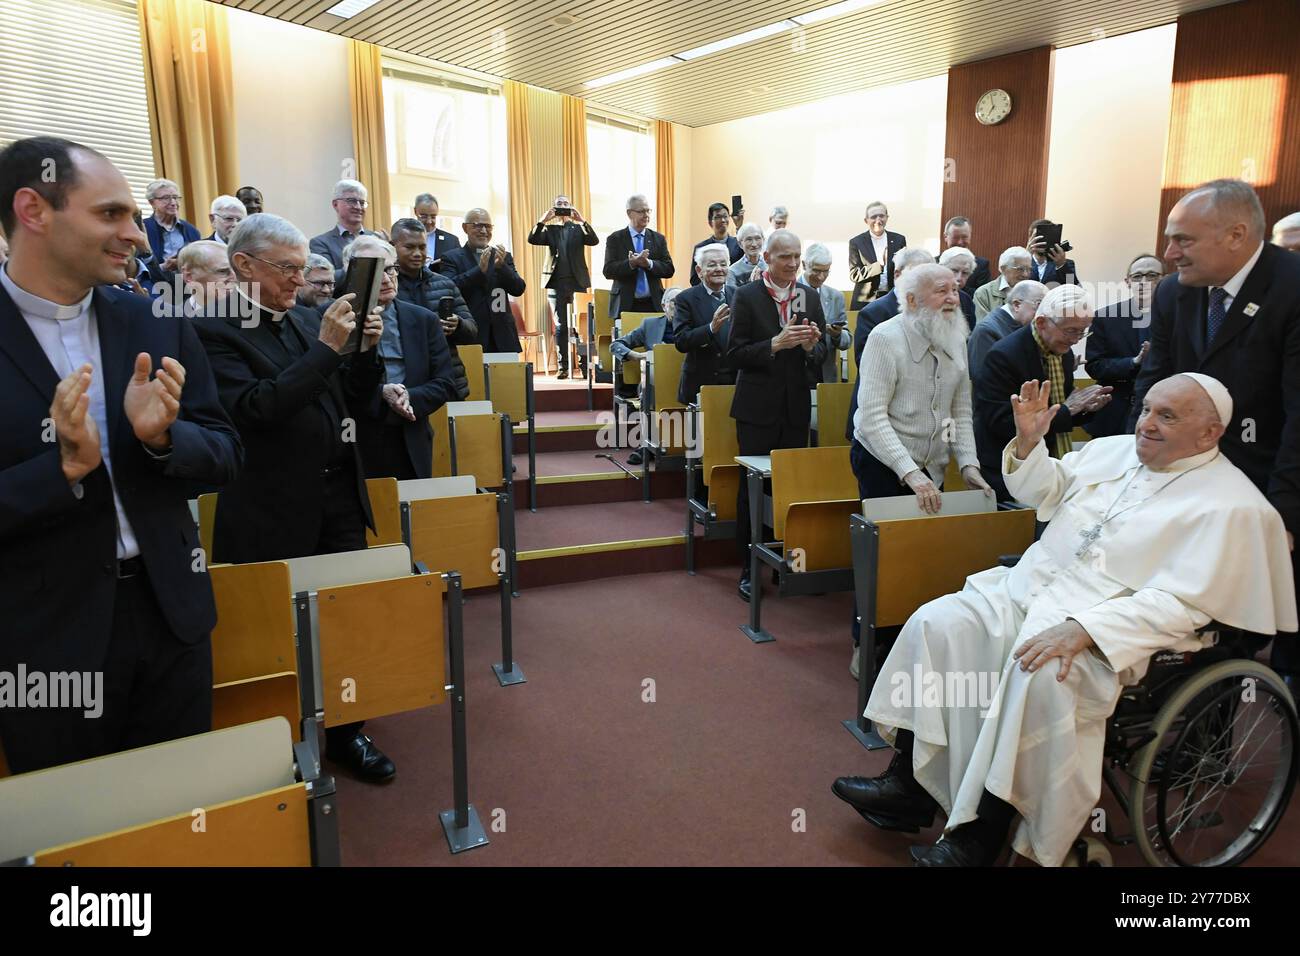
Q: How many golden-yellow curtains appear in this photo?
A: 5